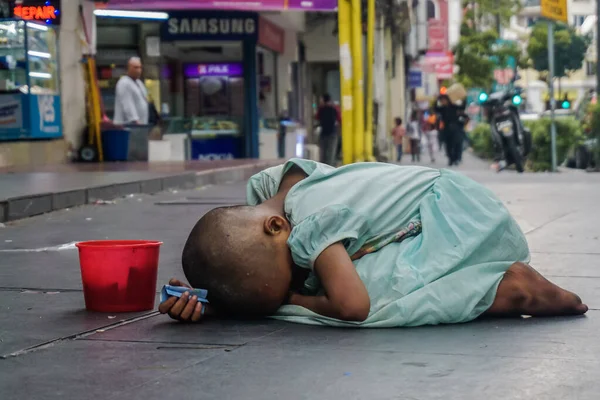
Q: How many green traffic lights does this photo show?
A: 3